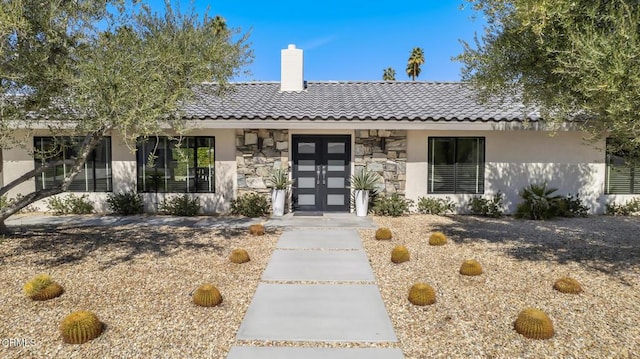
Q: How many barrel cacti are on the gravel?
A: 12